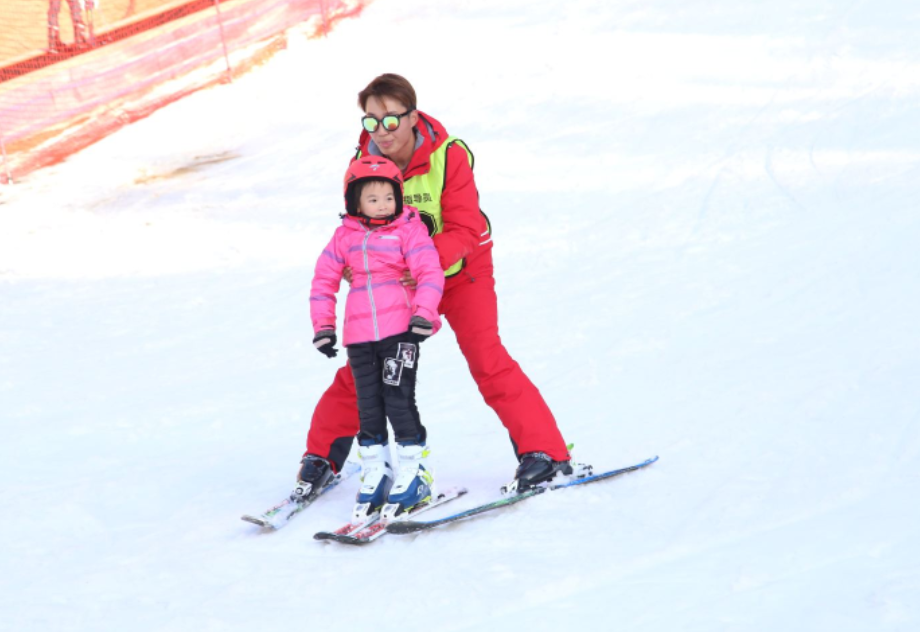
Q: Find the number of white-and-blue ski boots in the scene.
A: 2